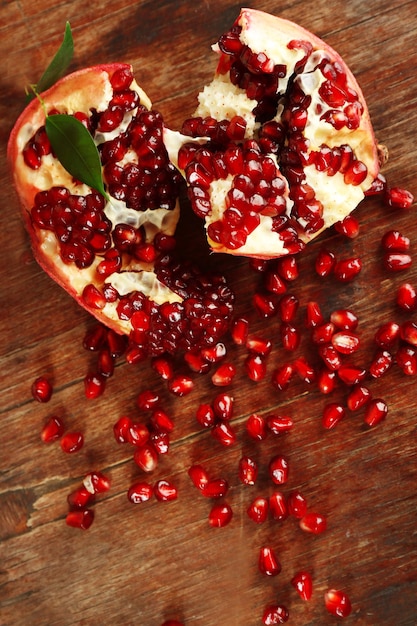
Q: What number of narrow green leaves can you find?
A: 2